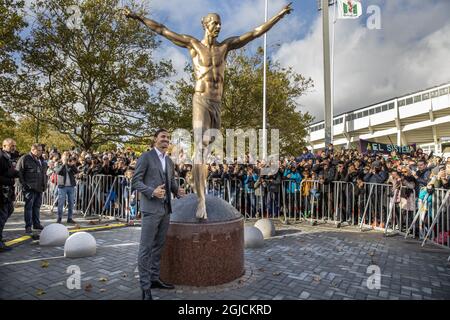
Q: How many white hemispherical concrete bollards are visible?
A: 4